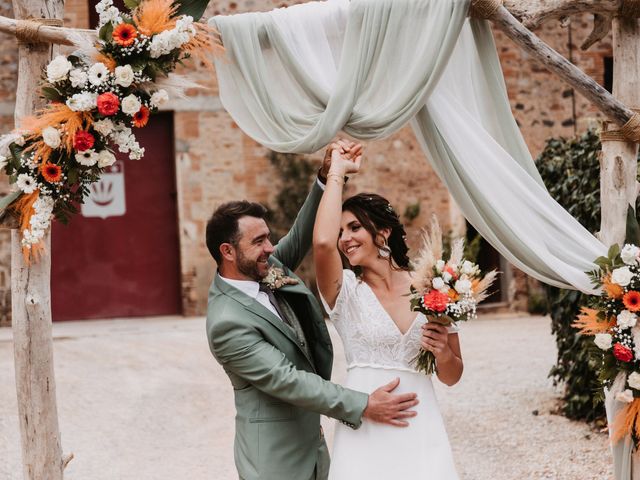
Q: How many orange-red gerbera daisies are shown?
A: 4